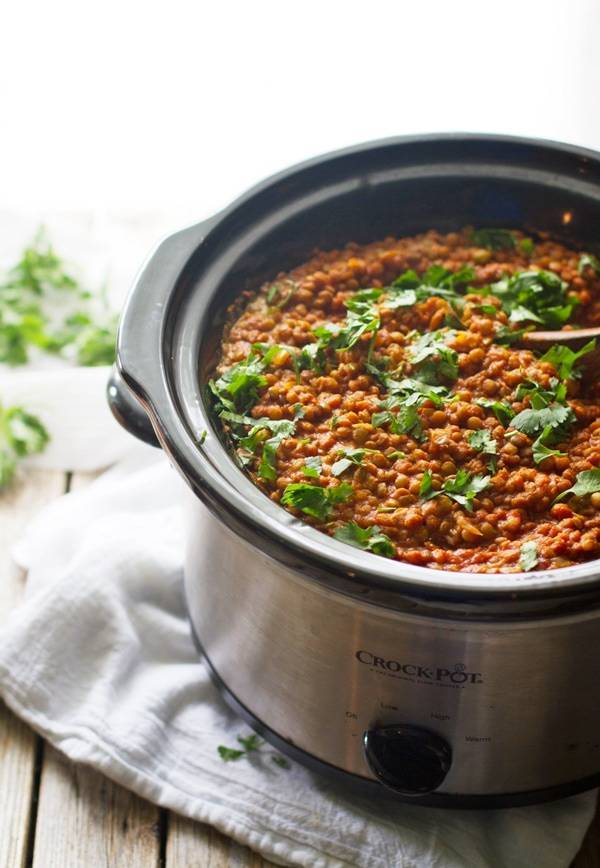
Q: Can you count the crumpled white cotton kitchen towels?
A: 1